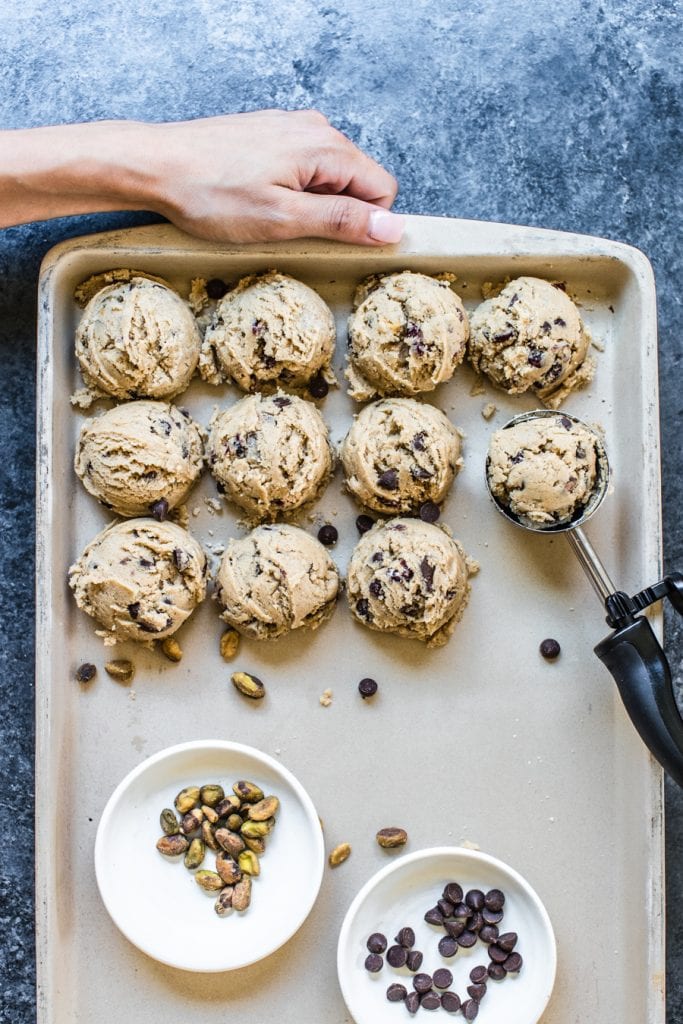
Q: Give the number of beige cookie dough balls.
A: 11